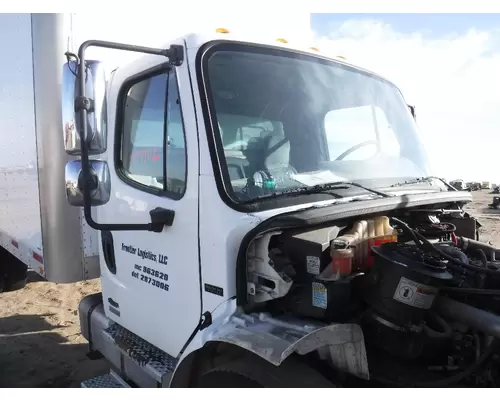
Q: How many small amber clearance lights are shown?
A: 4